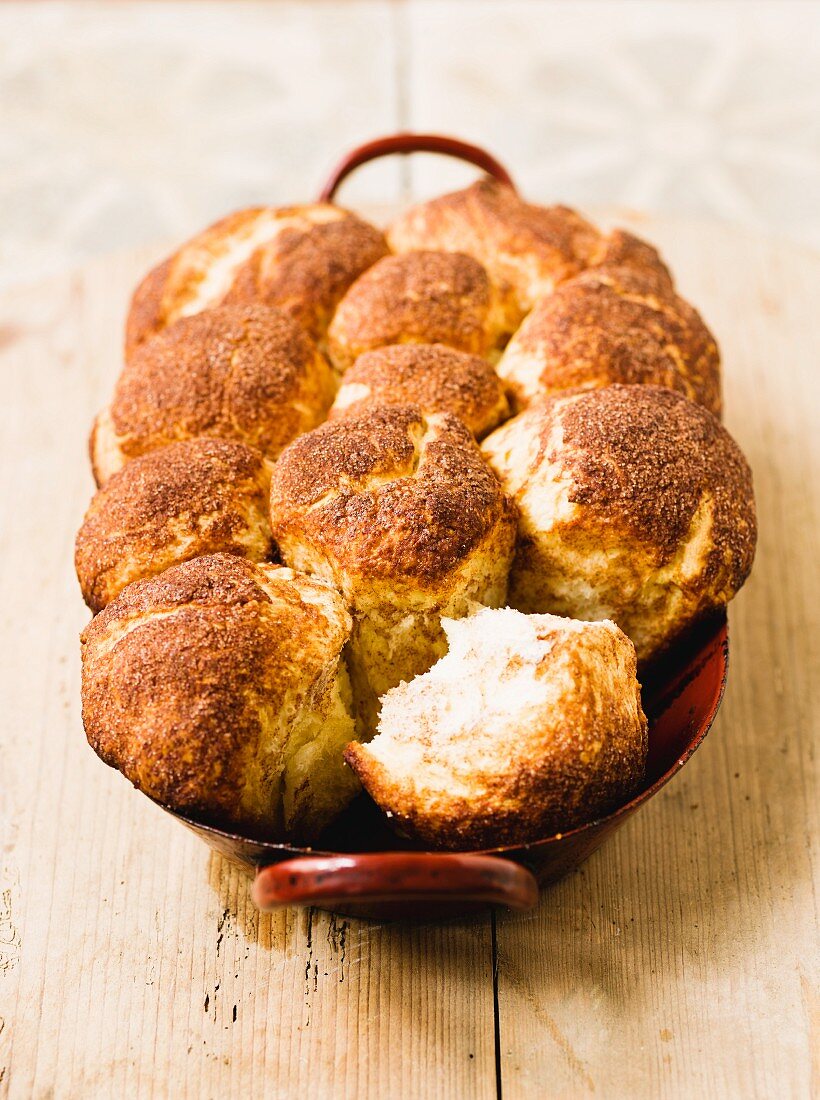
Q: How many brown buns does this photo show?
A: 11